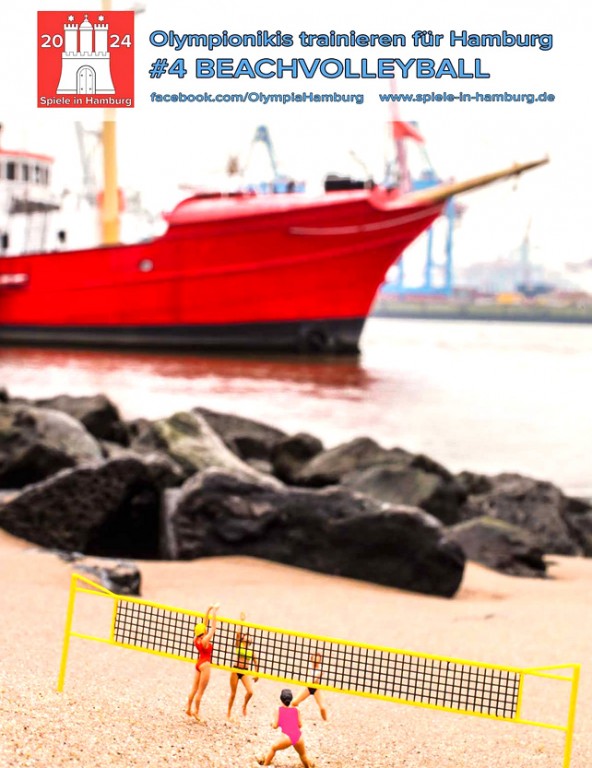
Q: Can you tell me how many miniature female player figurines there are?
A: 4